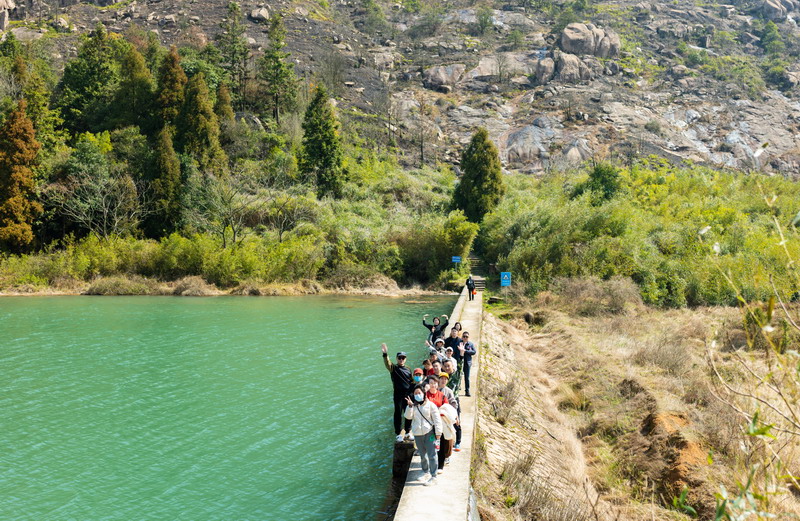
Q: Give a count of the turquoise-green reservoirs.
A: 1